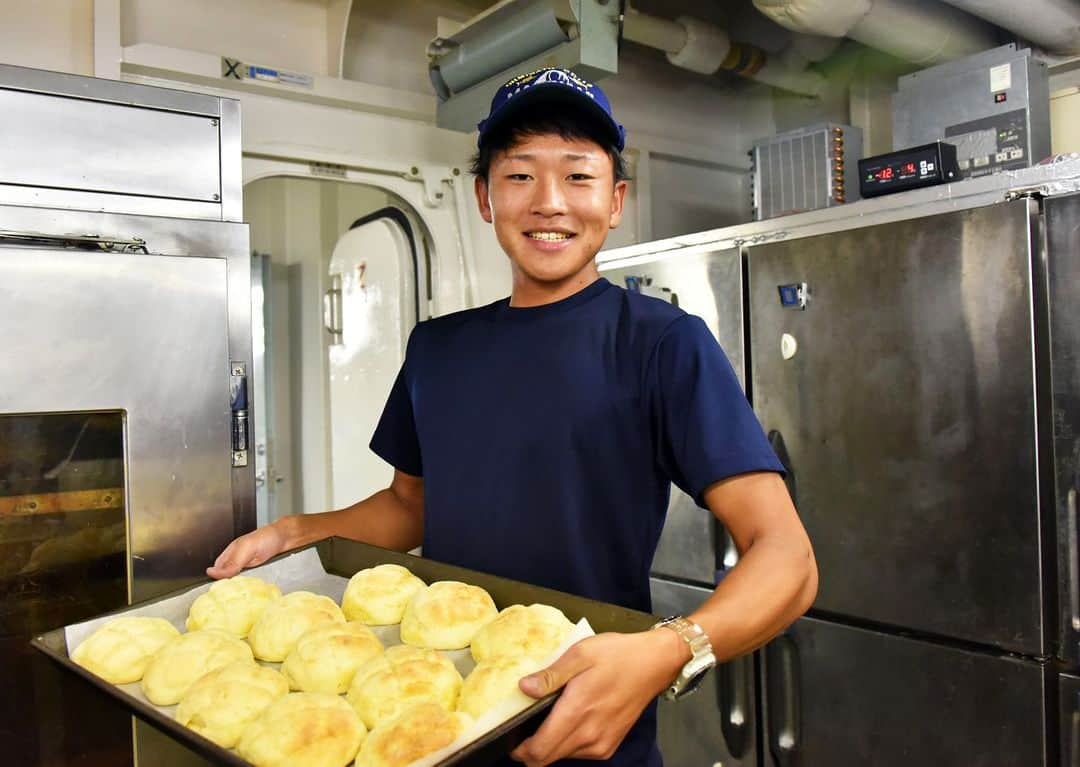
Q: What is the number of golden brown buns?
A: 13